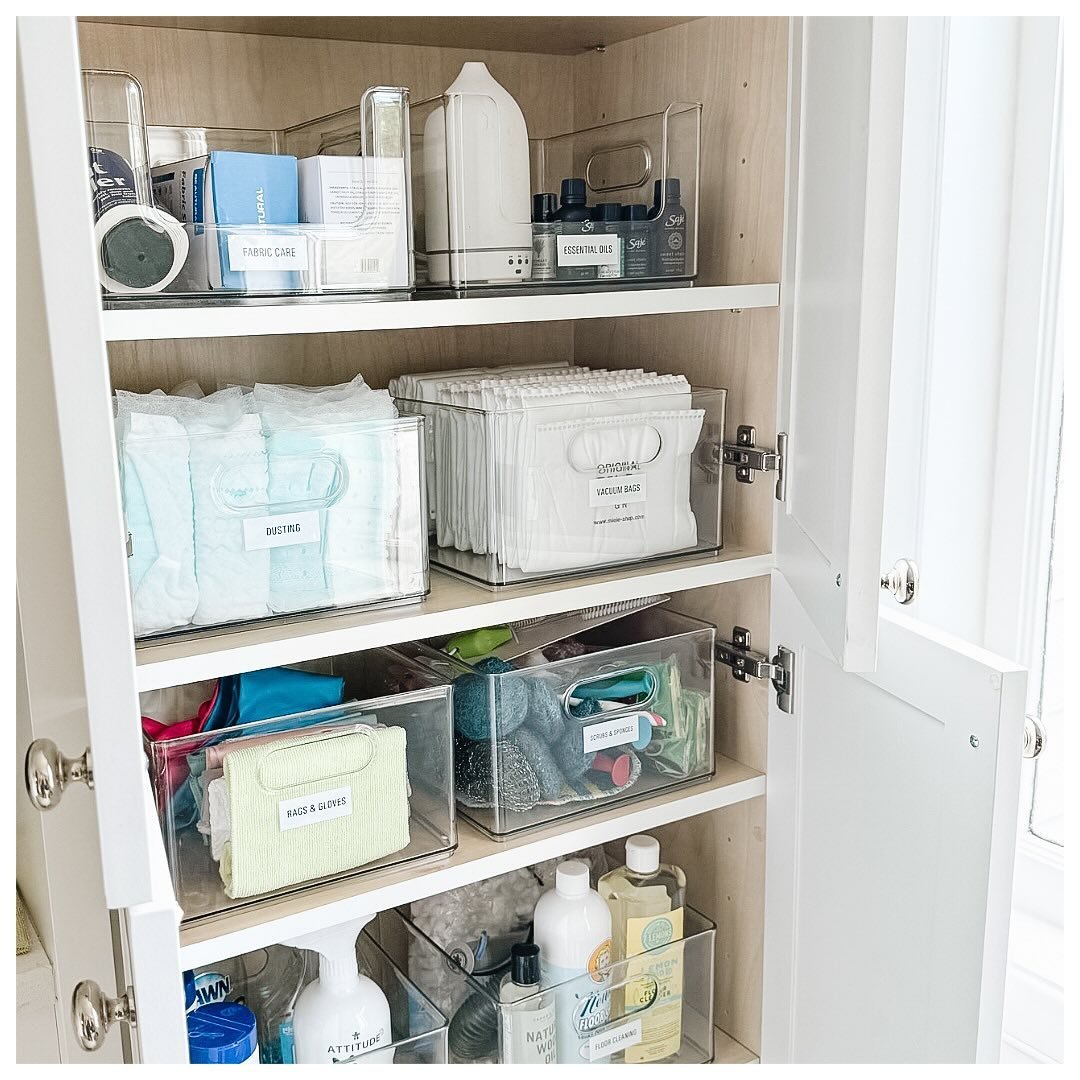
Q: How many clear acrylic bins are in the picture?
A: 8